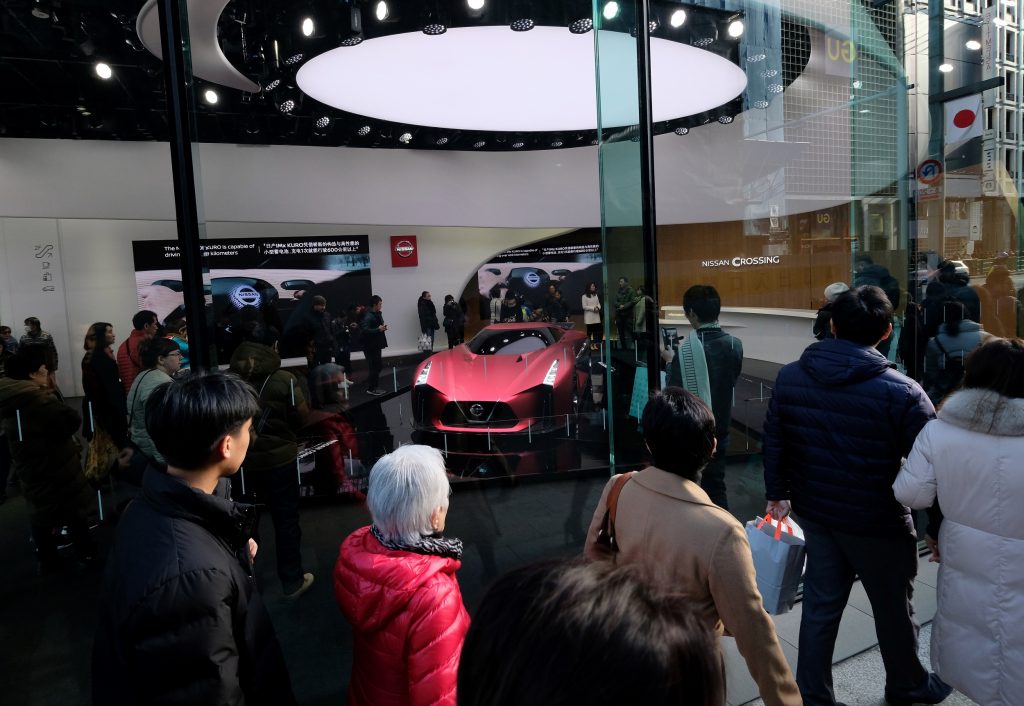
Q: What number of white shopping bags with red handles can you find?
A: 1